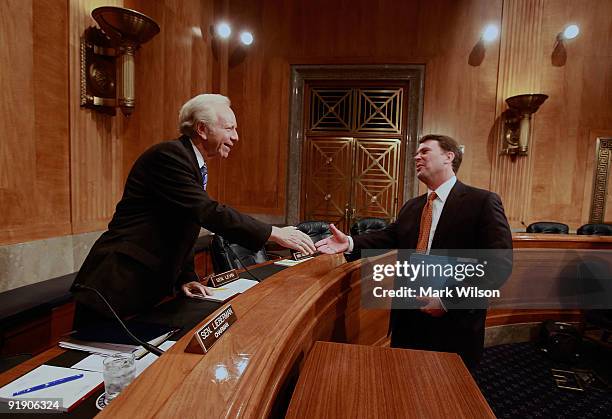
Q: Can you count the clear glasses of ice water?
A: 1